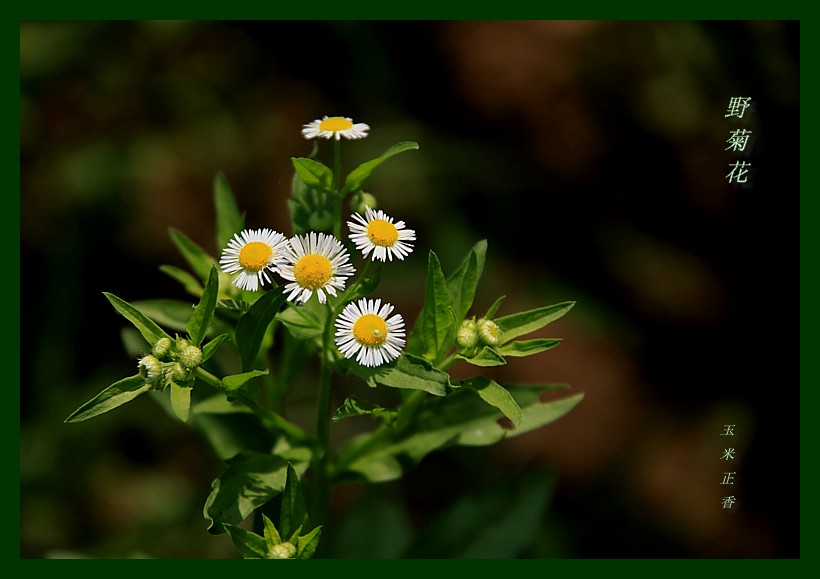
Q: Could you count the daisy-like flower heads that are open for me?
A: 5